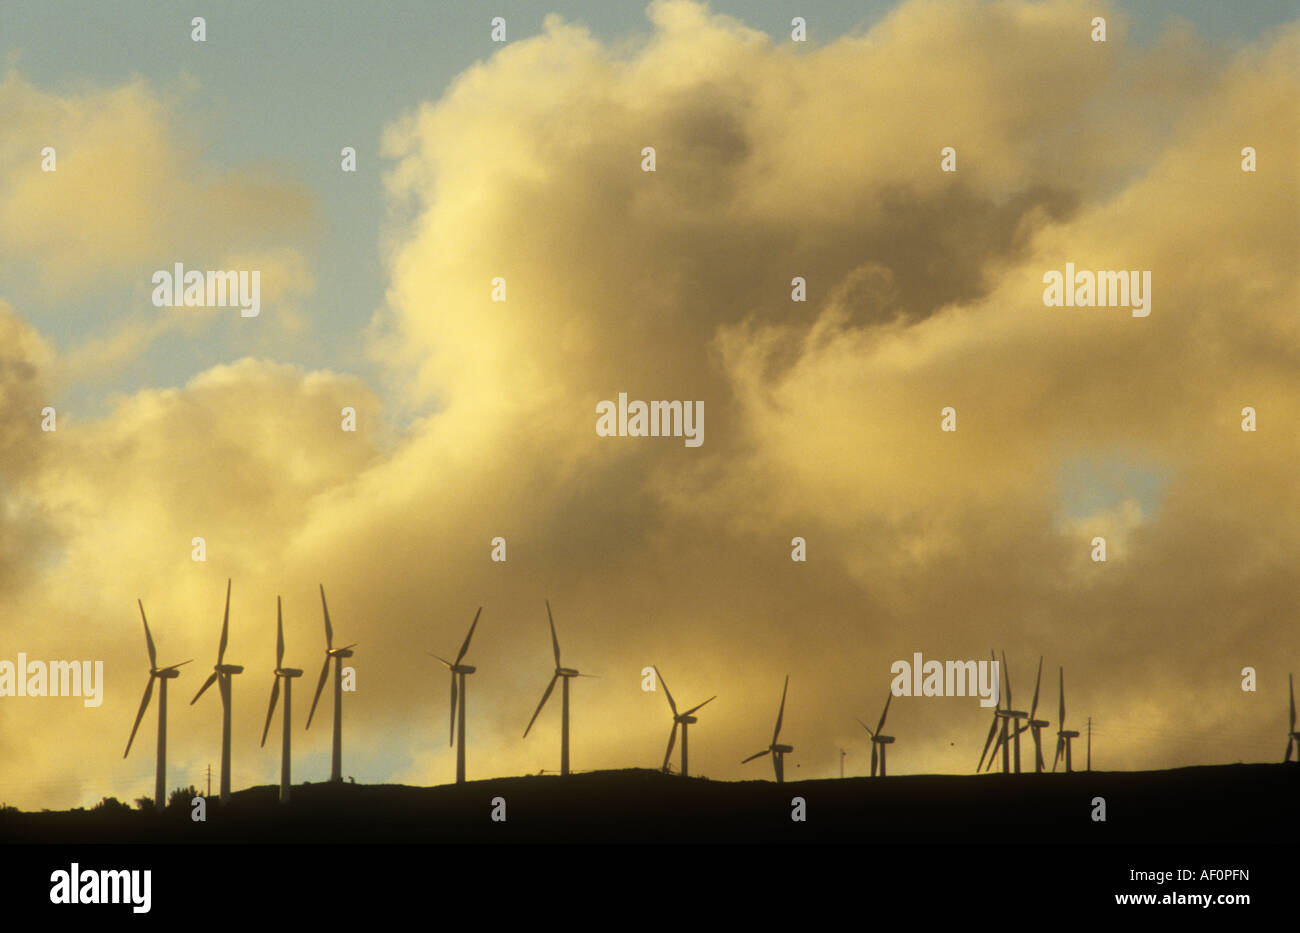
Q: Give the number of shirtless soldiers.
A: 0